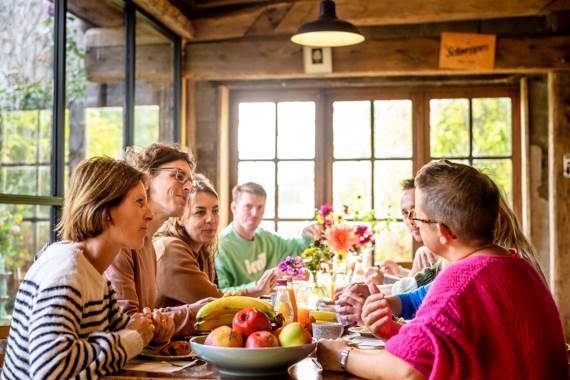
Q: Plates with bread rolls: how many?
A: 1